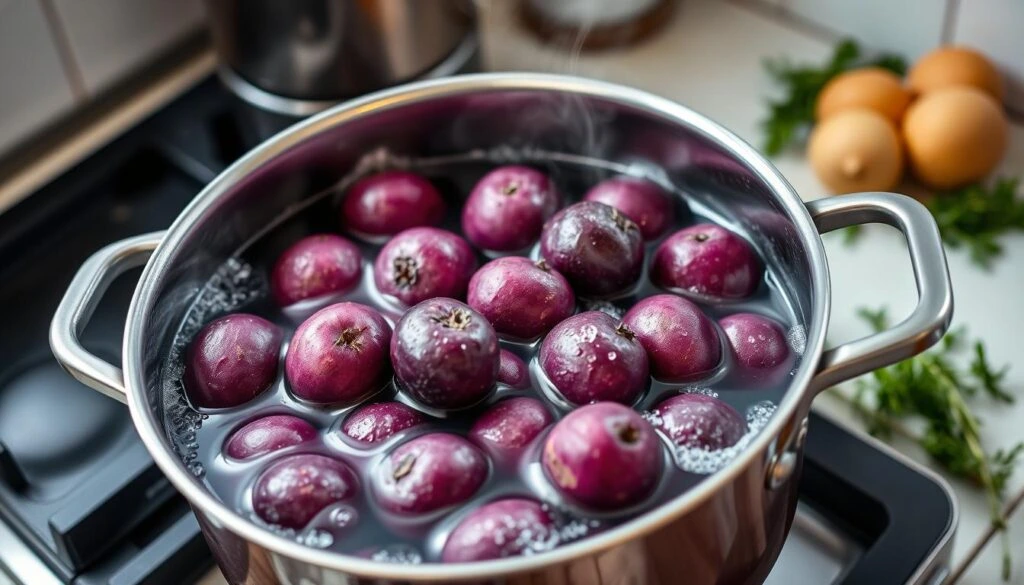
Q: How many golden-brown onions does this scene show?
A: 4